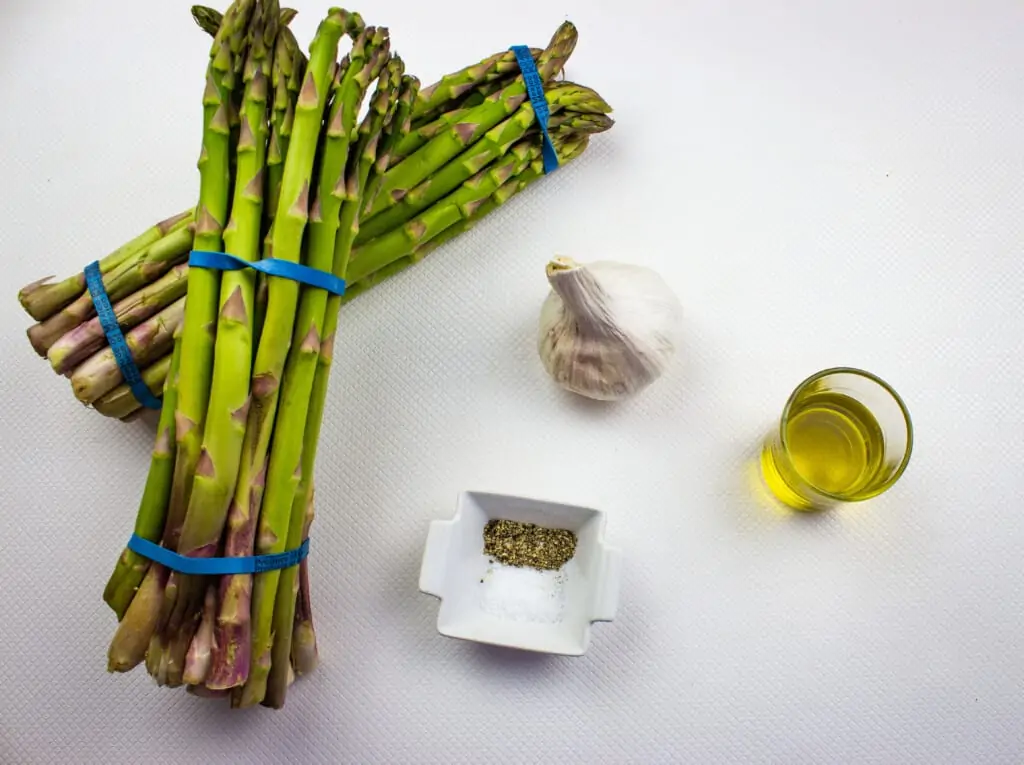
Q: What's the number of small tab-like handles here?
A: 2